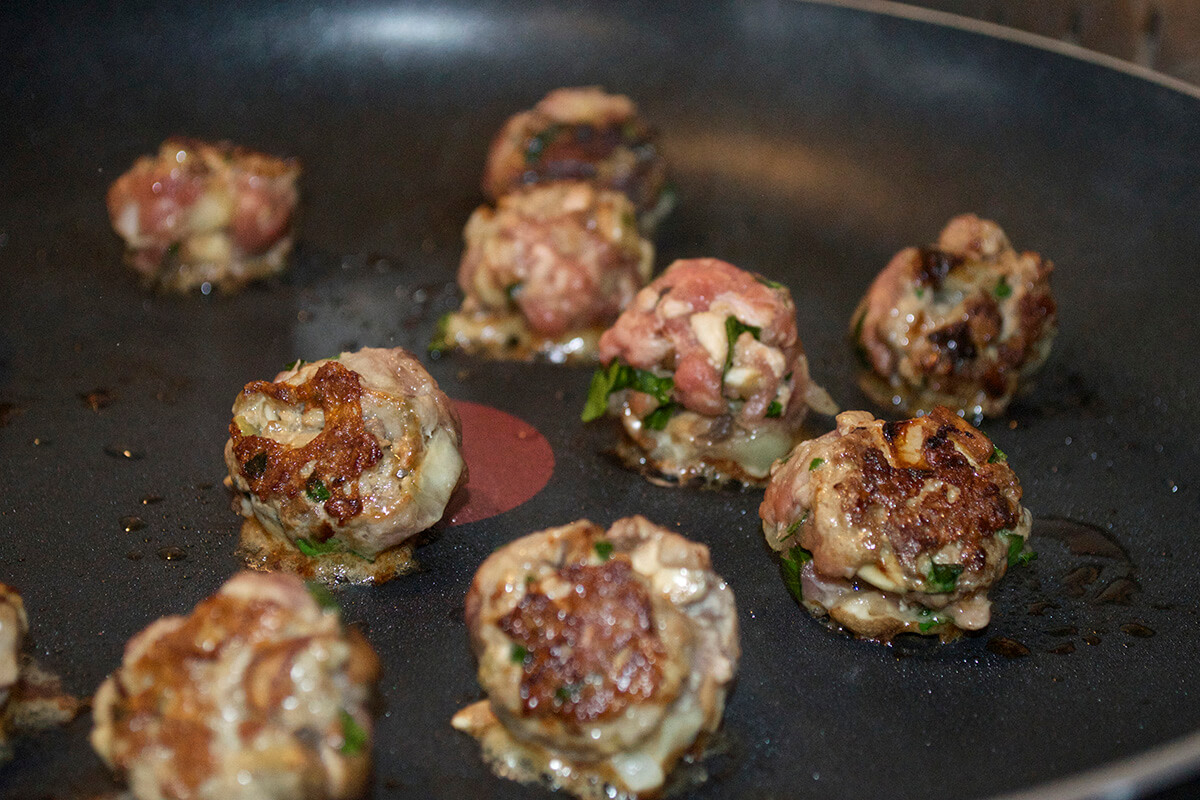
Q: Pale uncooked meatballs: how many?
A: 3